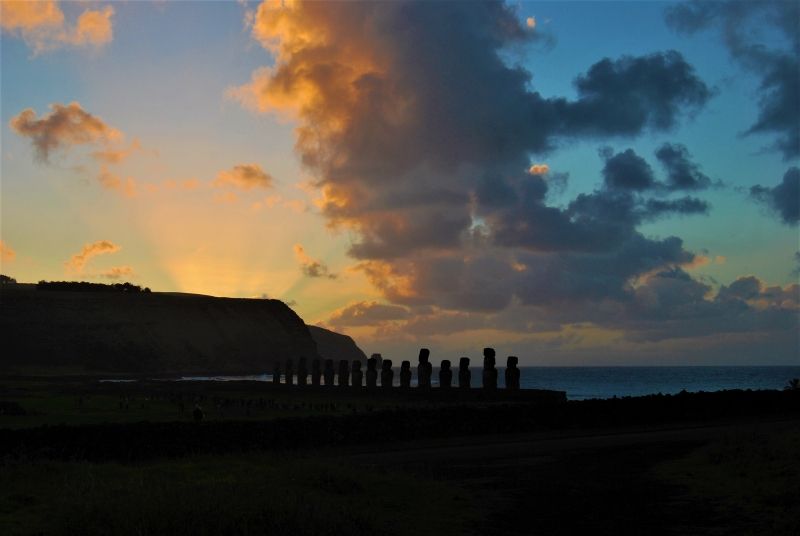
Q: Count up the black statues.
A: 15